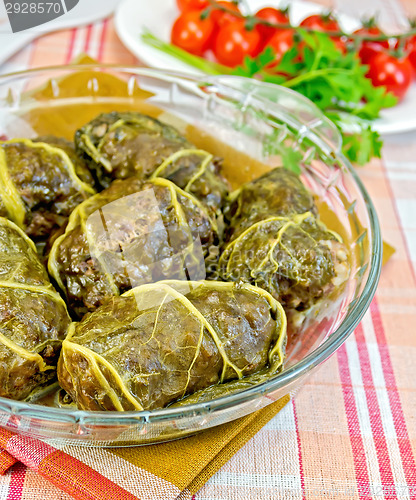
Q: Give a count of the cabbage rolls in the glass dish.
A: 6